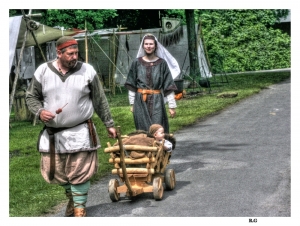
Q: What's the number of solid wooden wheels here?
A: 3